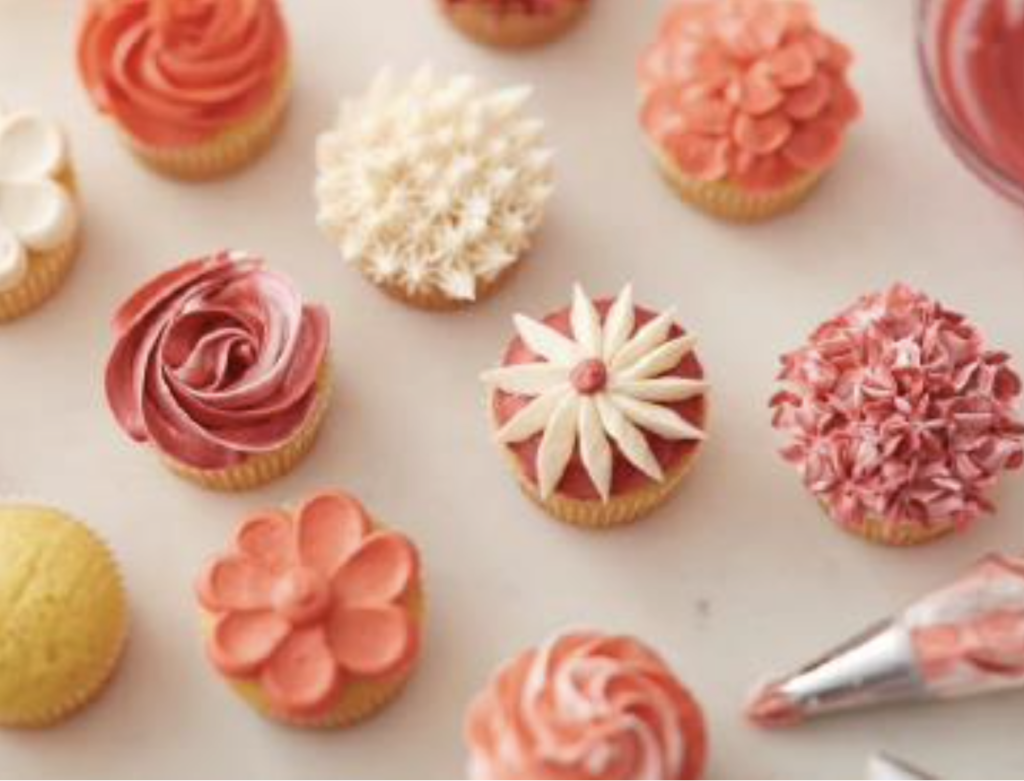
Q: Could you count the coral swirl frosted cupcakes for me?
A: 2